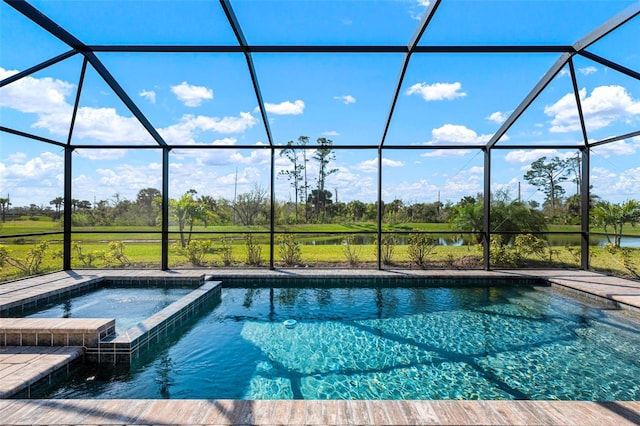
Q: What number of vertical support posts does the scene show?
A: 6